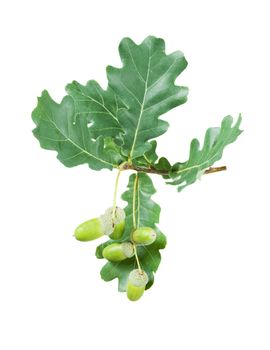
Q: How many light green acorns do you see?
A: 5